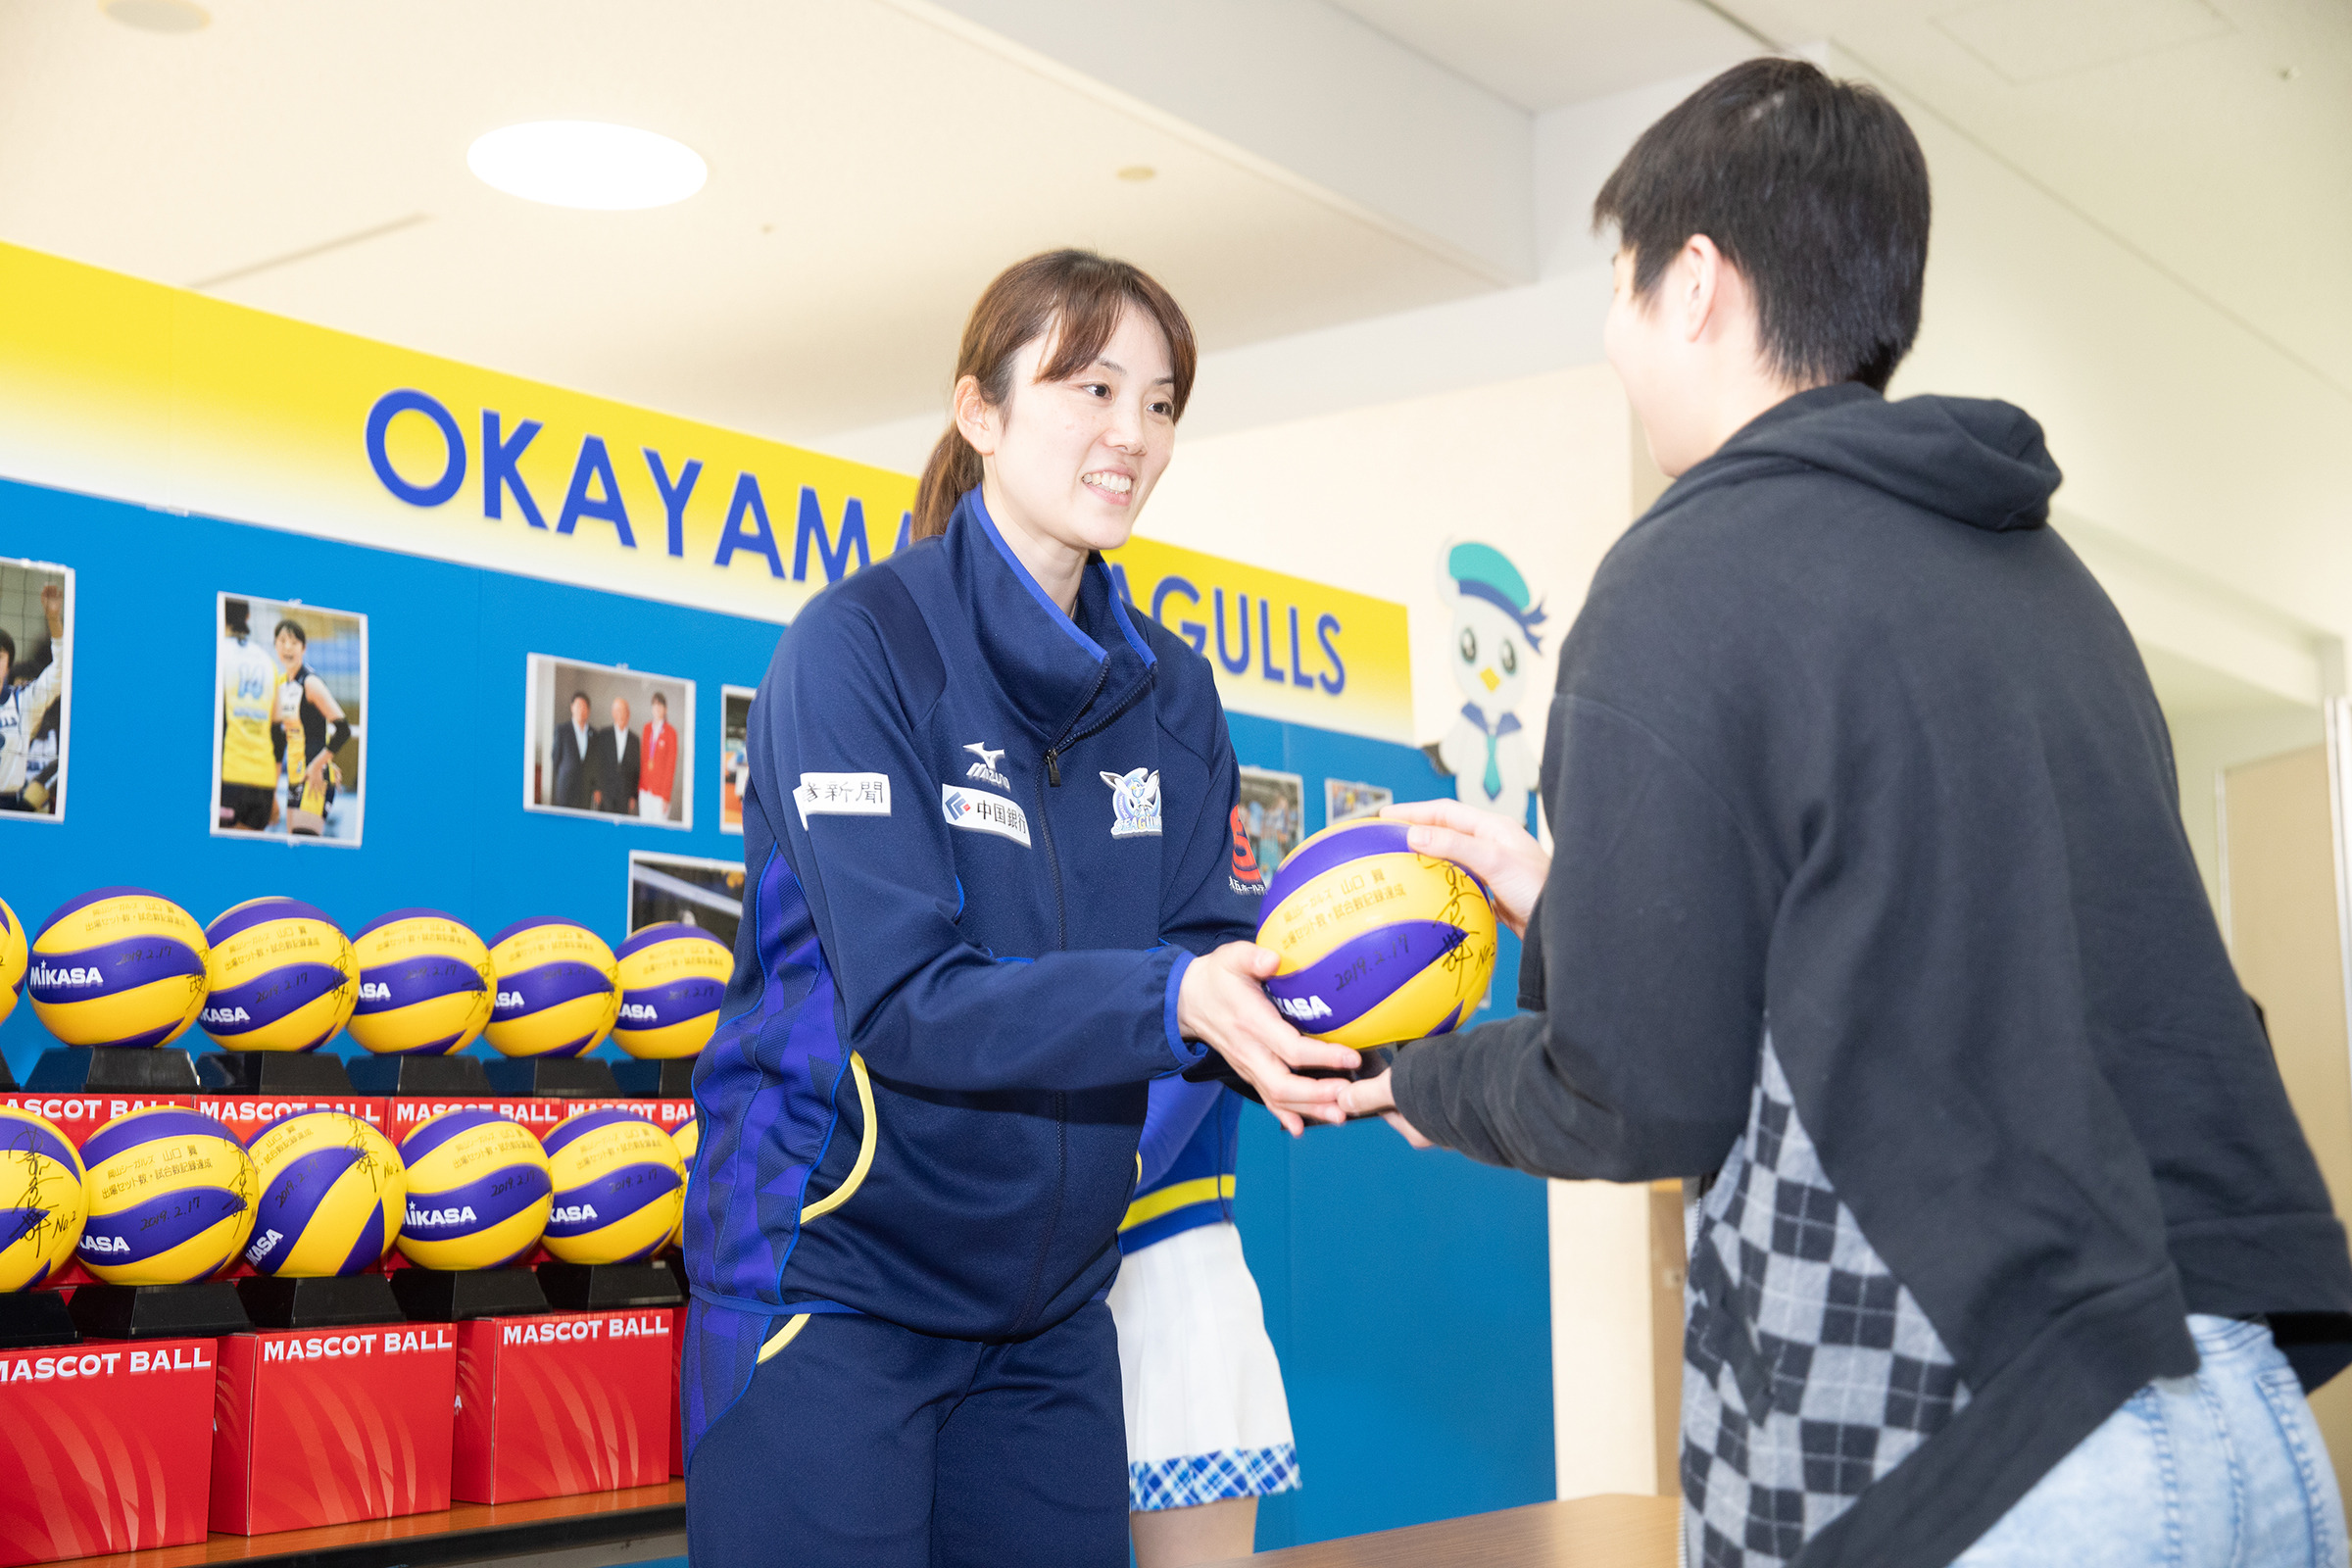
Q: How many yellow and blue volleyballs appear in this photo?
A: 13